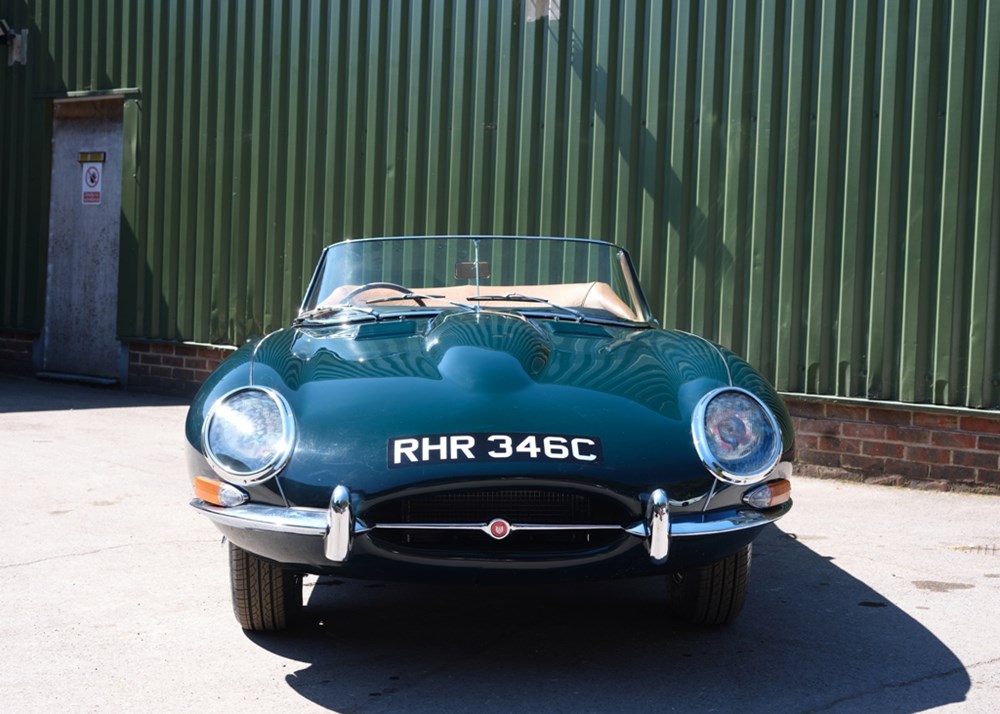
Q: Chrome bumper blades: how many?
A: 2